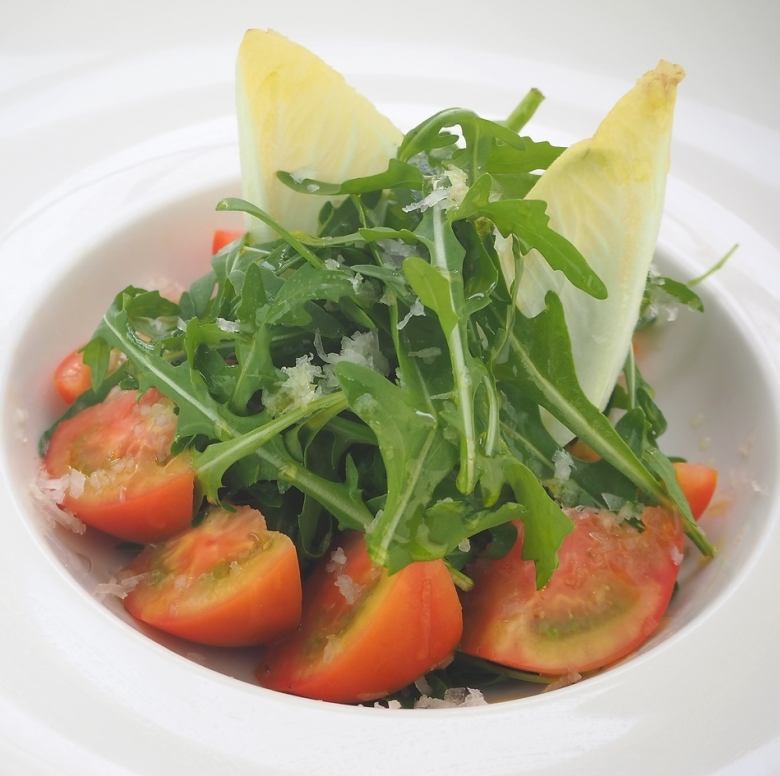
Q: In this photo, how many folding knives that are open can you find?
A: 0